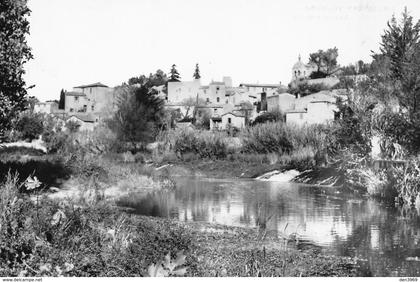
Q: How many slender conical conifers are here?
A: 3